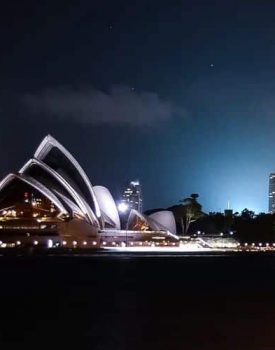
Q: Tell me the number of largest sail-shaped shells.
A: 3